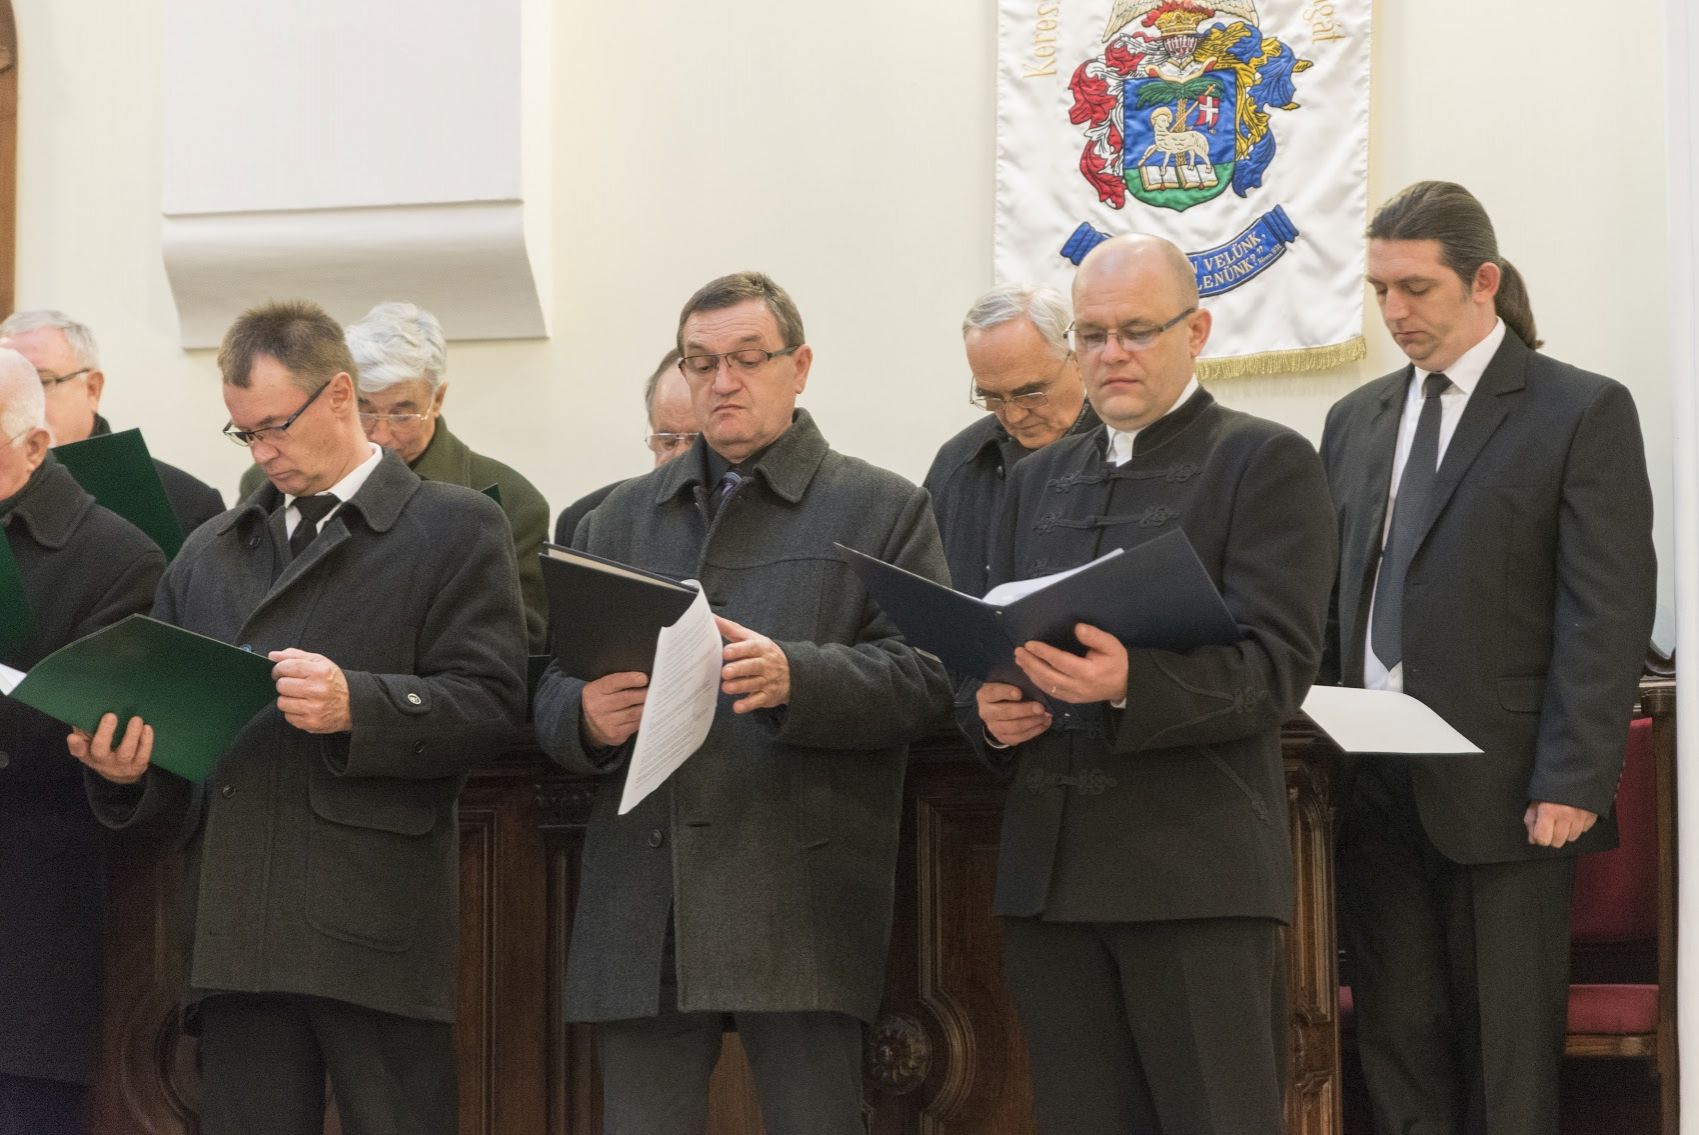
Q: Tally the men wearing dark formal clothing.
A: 9